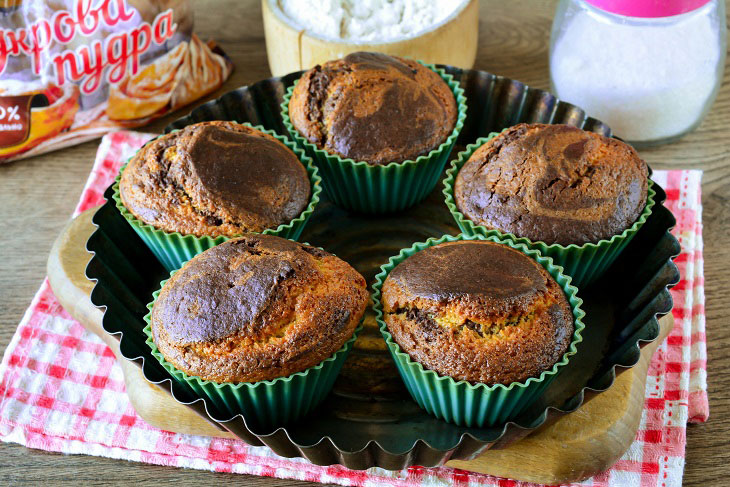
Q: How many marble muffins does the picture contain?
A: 5